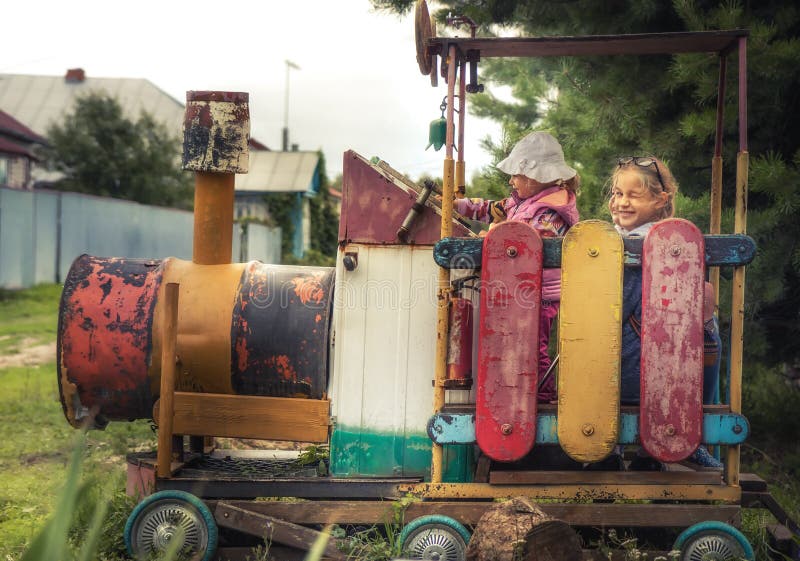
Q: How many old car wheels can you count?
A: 3